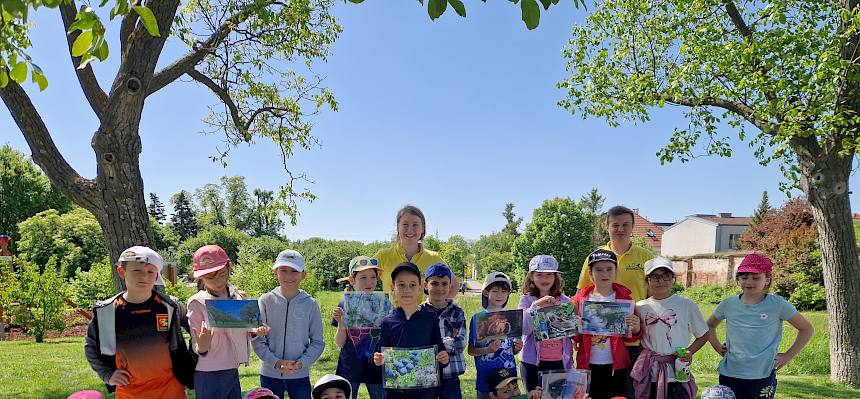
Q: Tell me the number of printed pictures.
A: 7